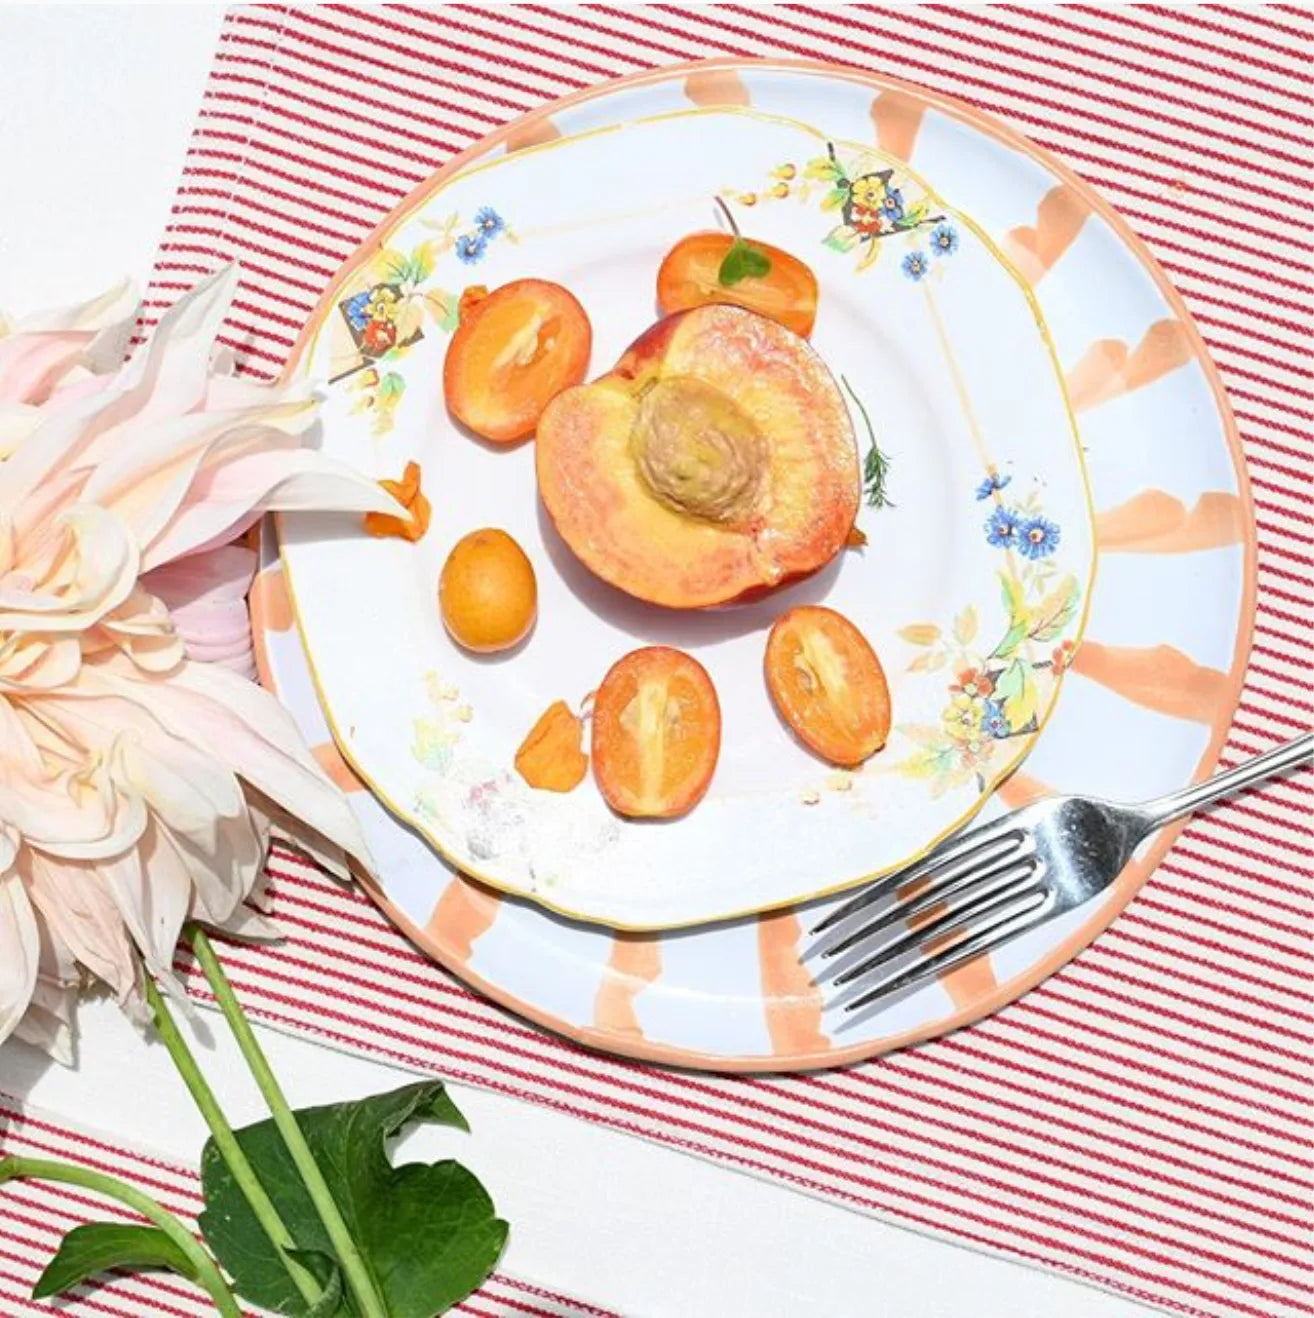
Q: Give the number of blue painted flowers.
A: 10